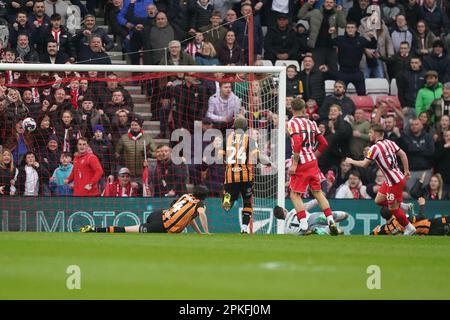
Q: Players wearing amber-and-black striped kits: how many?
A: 3